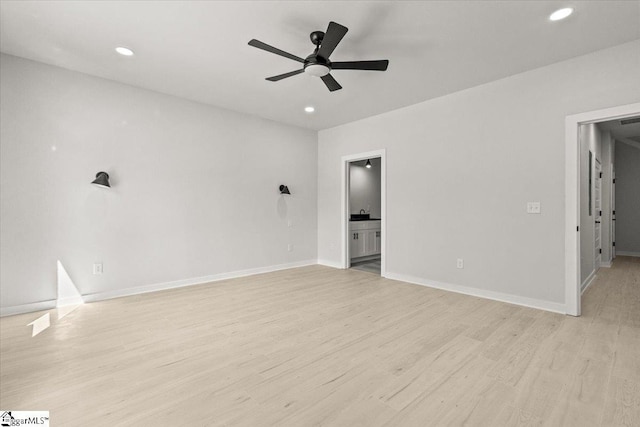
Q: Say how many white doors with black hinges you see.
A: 2